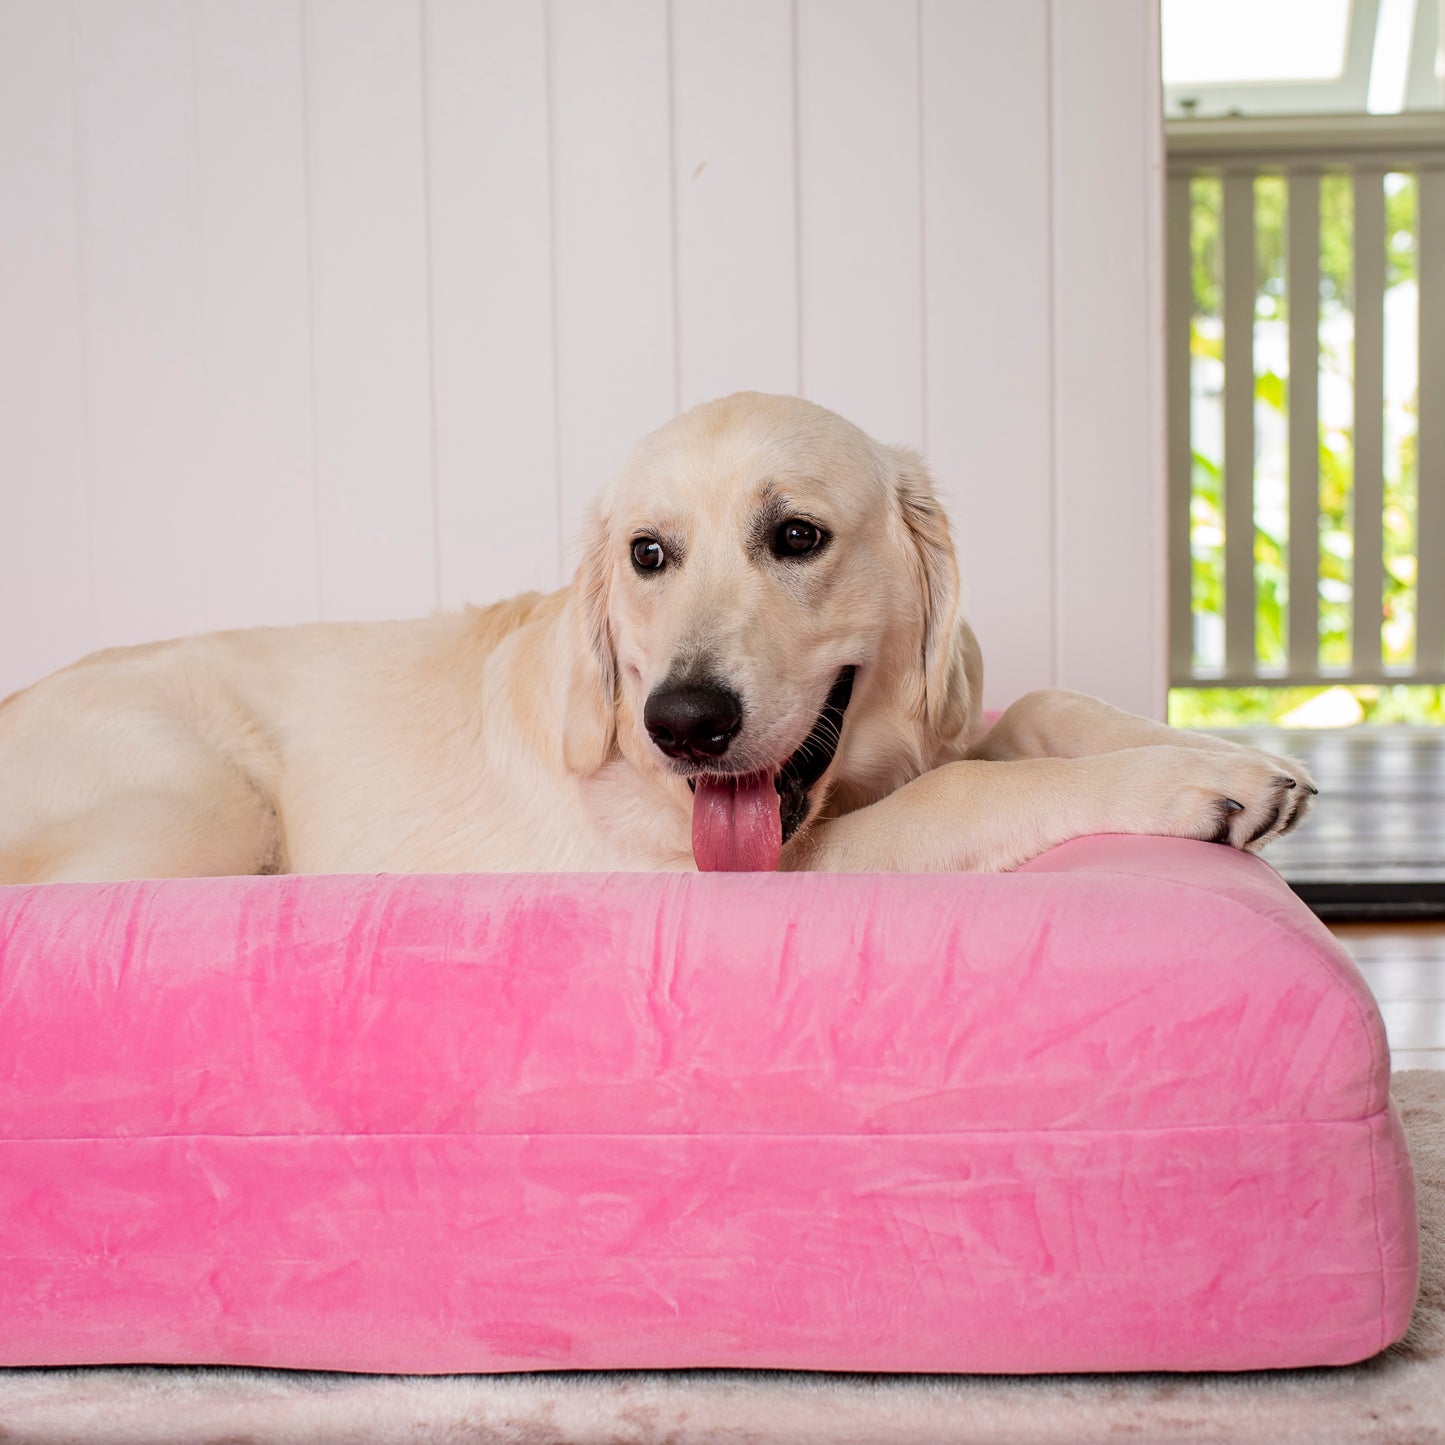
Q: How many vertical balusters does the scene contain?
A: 5